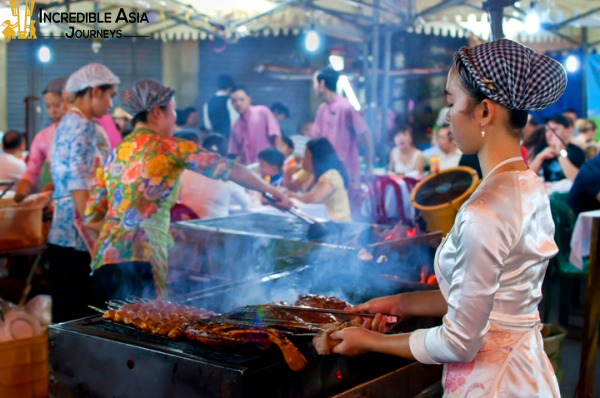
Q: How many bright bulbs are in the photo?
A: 4